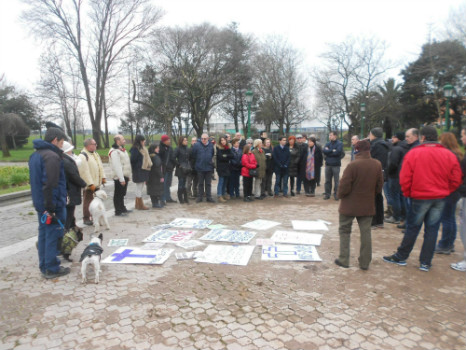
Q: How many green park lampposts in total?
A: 4